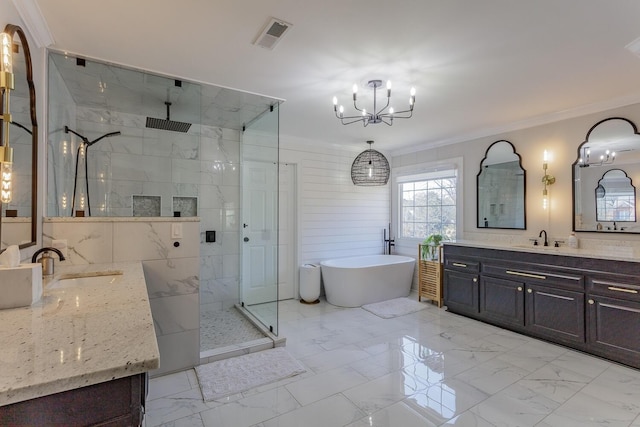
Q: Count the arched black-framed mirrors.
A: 3